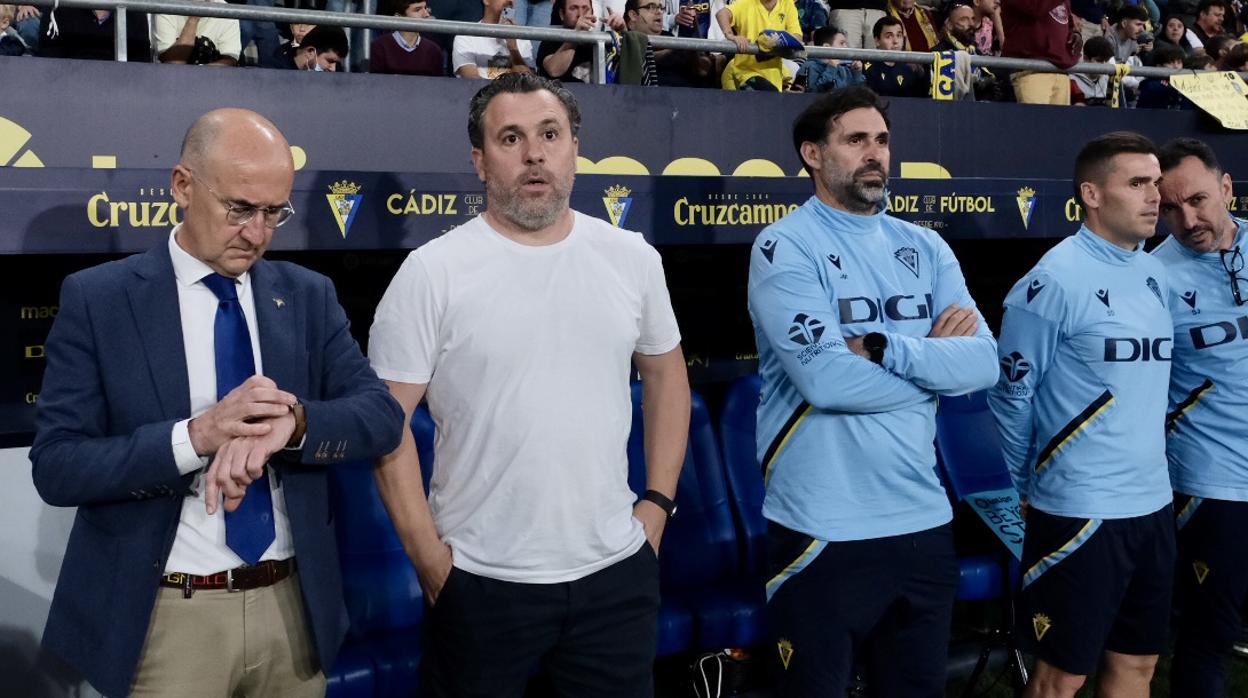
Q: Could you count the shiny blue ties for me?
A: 1